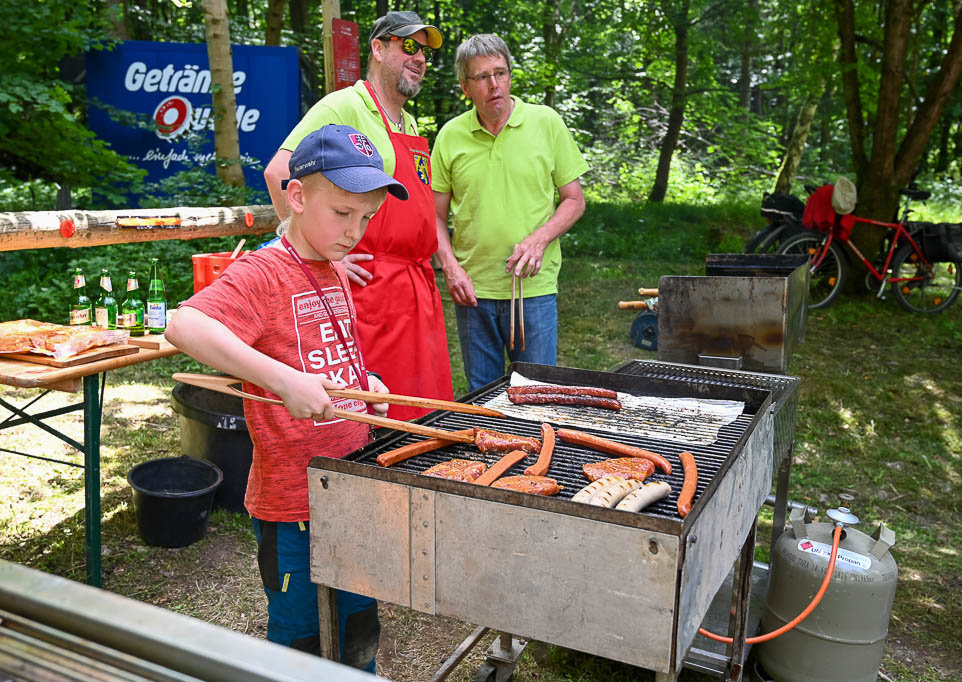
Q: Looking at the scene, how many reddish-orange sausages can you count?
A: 5